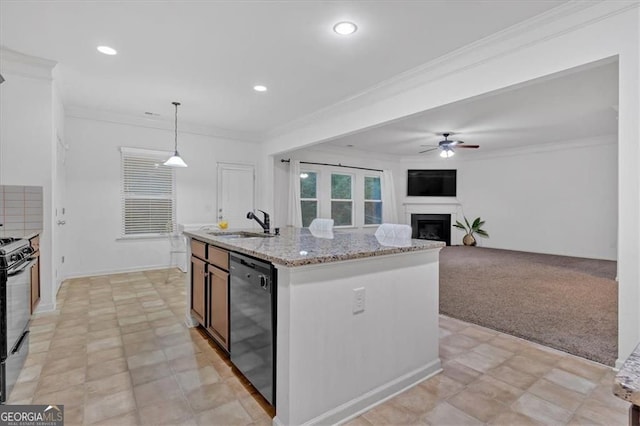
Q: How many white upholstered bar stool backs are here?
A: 2